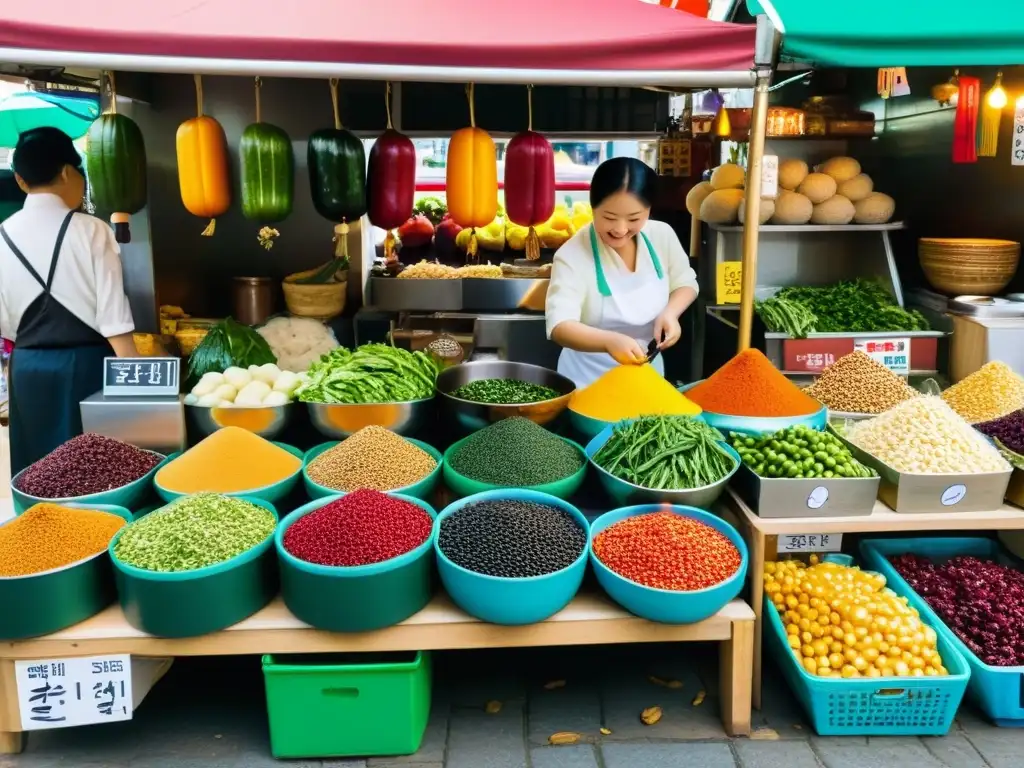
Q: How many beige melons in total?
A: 11